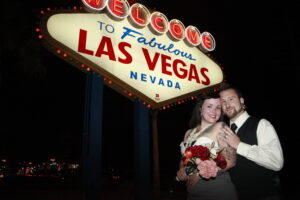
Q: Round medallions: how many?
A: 7